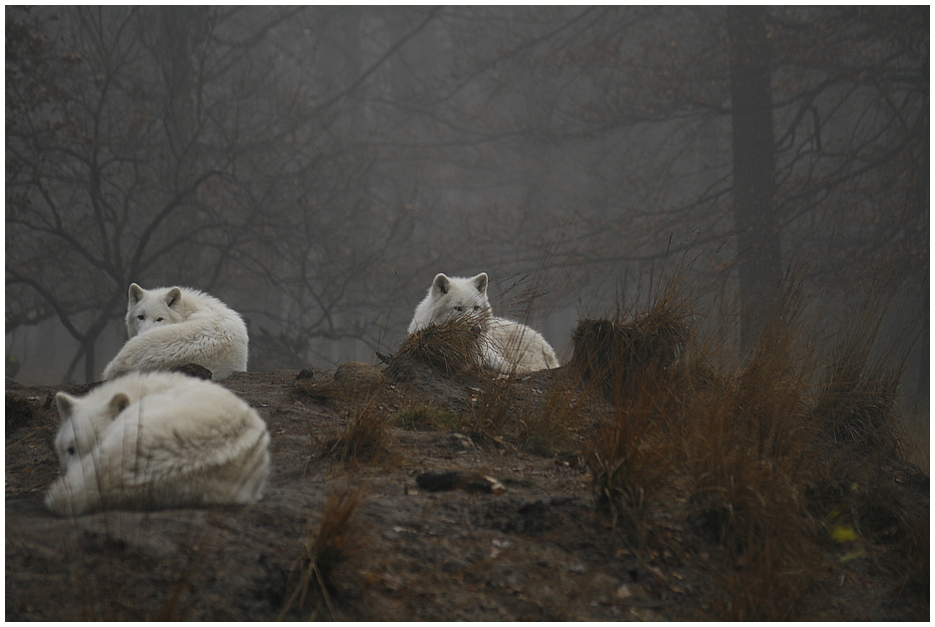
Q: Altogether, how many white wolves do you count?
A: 3